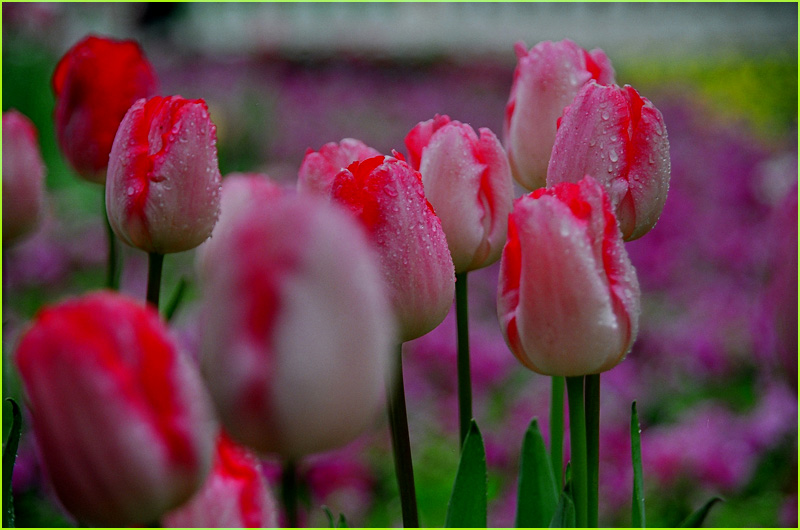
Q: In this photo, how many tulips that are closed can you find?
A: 13